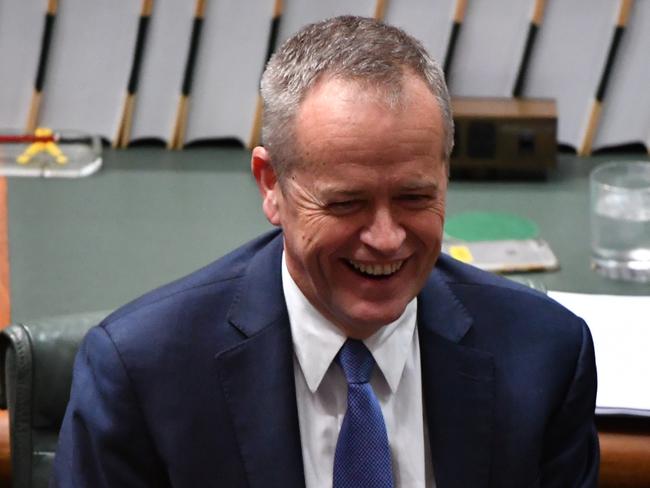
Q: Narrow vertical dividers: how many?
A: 8